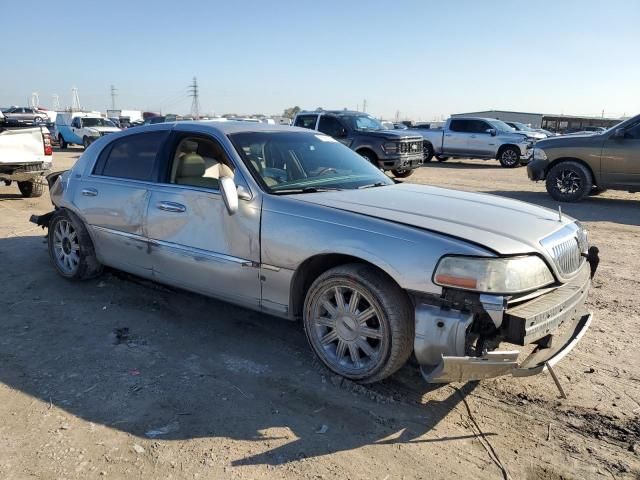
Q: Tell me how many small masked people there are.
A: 0